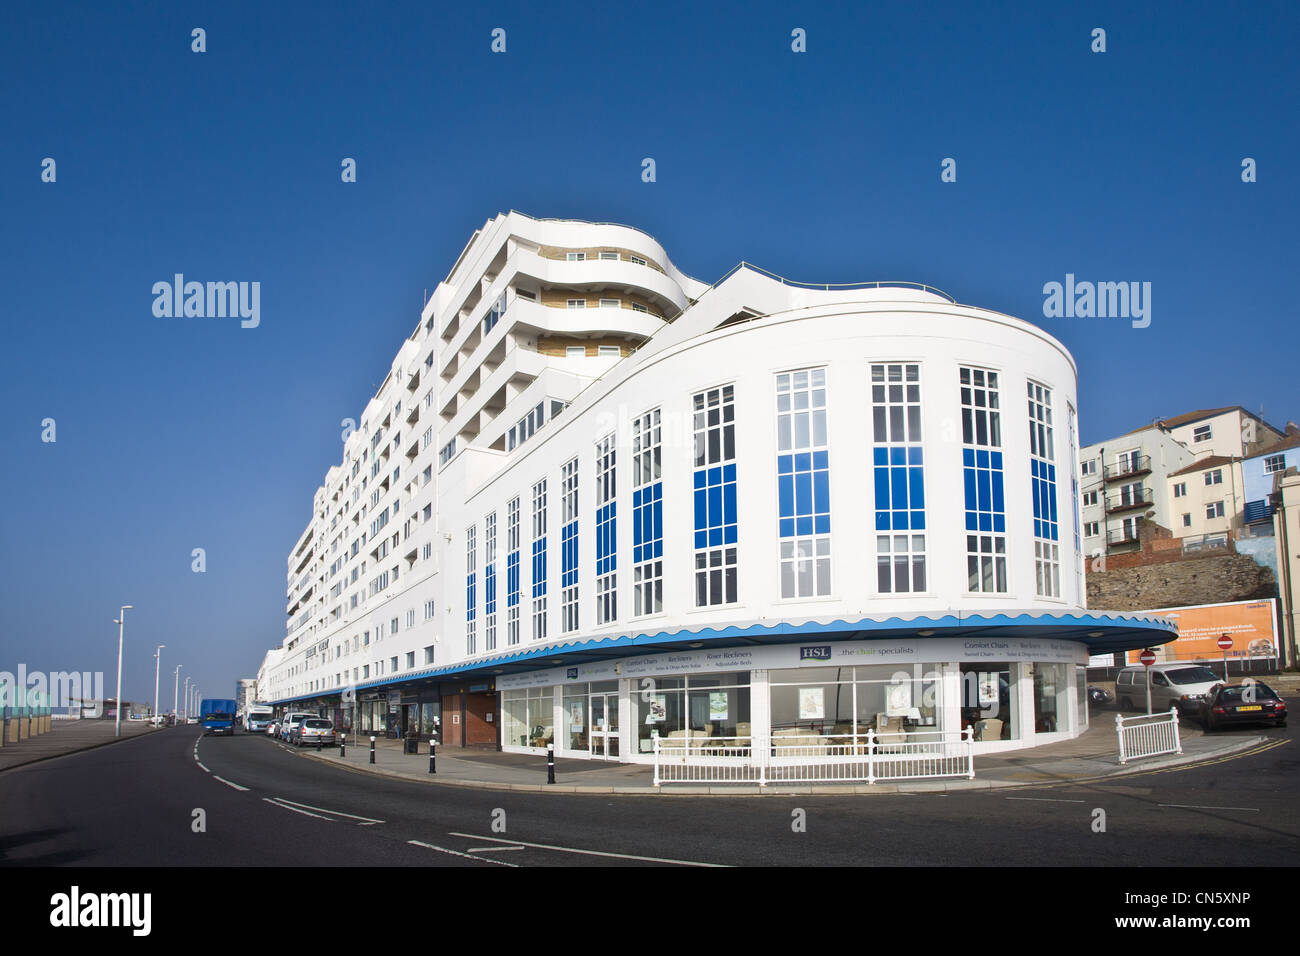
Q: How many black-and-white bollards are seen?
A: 5